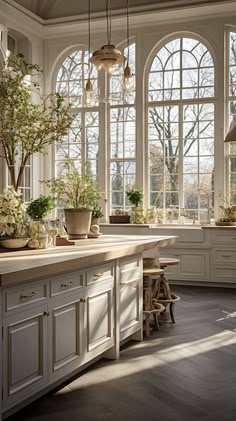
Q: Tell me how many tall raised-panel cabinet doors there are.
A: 4